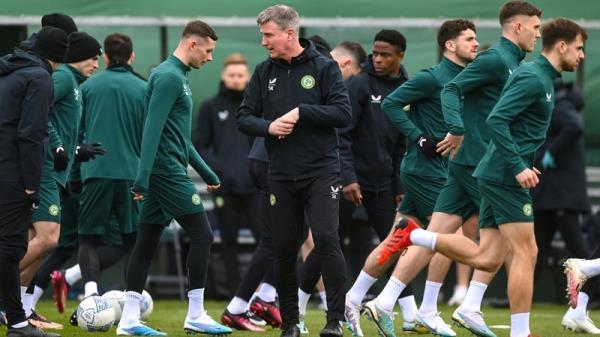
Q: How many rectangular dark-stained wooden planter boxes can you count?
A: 0